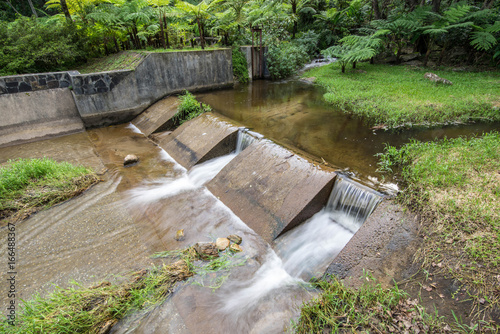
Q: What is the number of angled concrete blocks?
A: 4